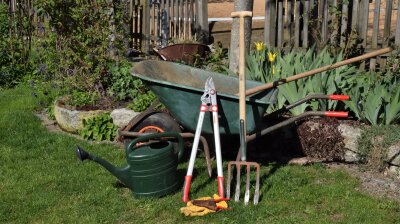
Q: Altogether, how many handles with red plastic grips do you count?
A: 4